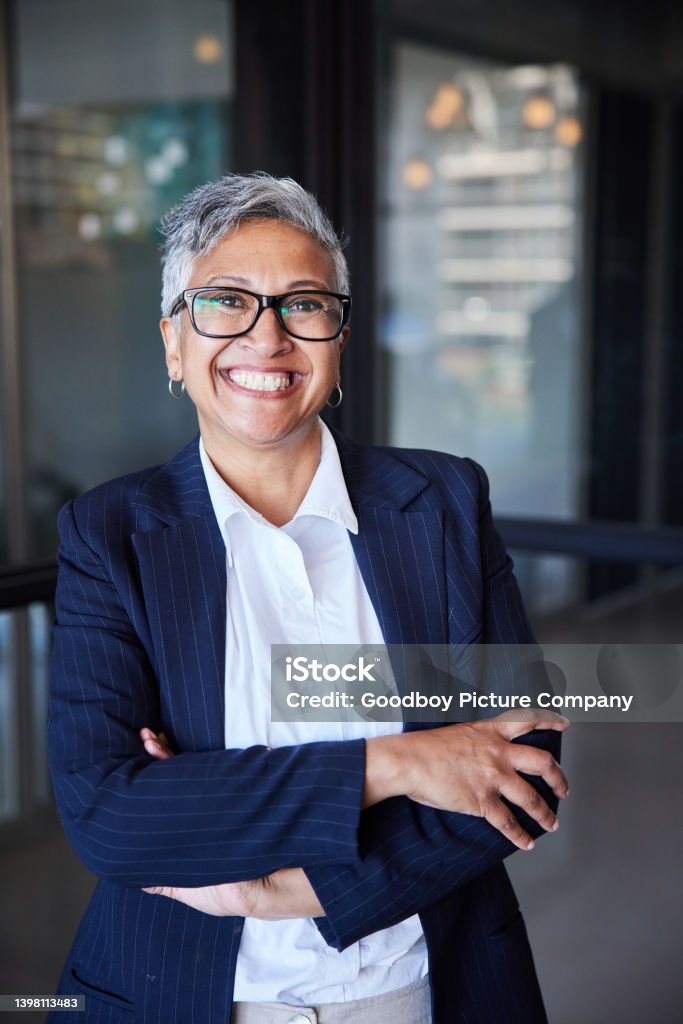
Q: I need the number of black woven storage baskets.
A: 0